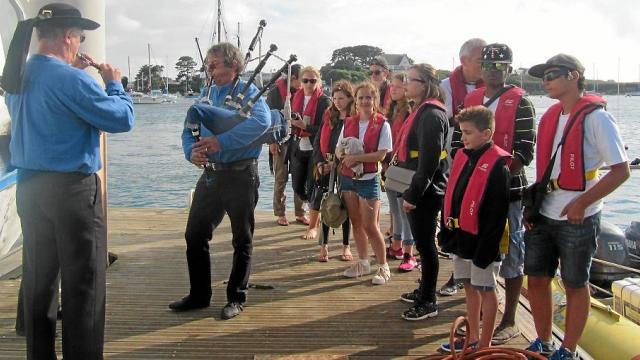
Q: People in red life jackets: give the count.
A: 11